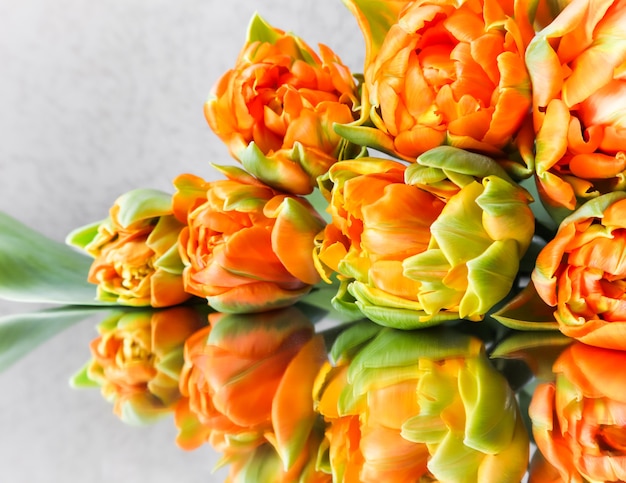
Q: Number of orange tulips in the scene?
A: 7